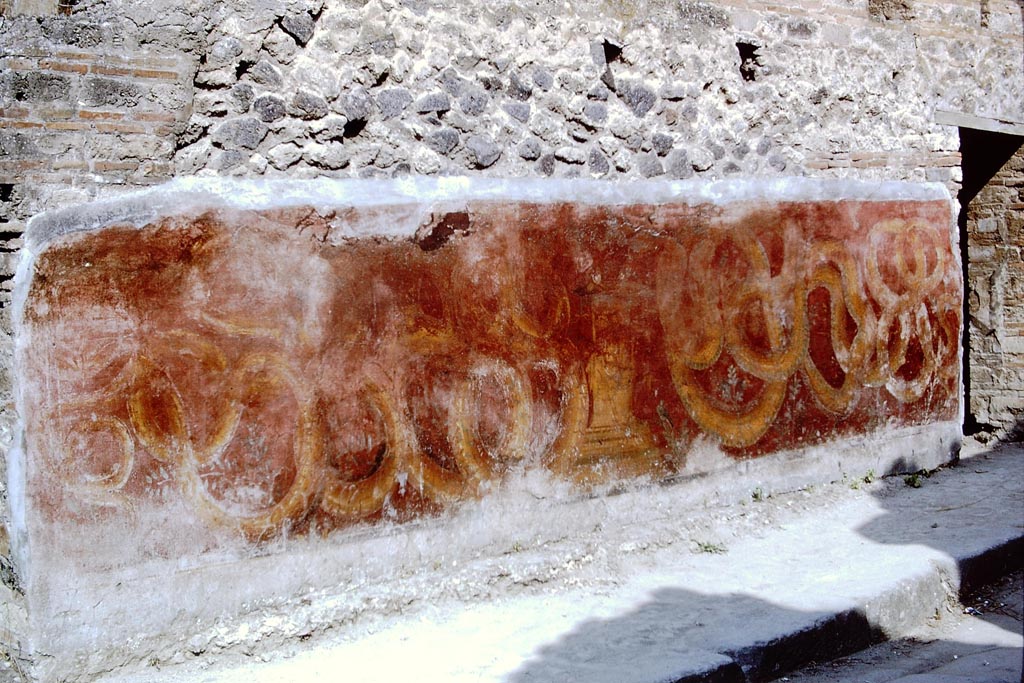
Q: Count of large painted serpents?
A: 2